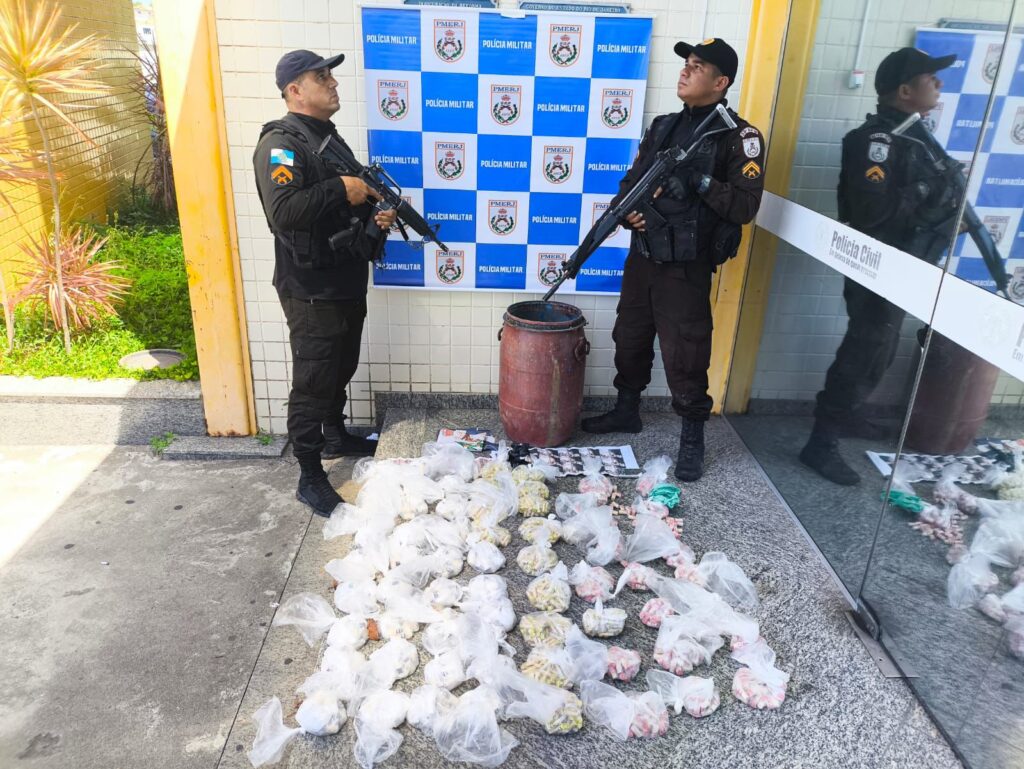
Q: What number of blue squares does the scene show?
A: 13